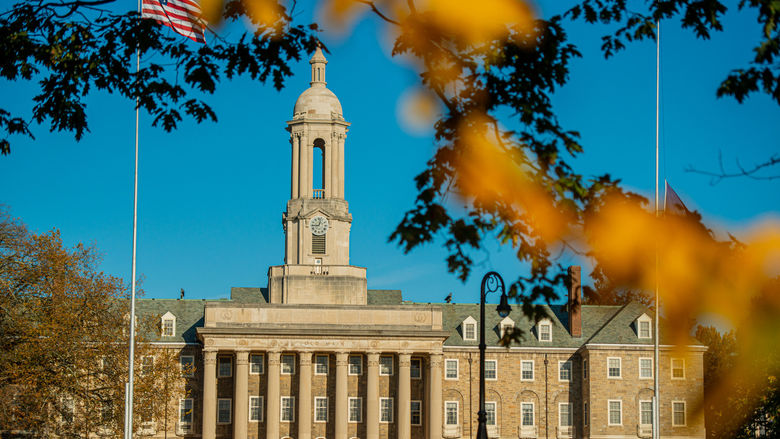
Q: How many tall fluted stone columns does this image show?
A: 8